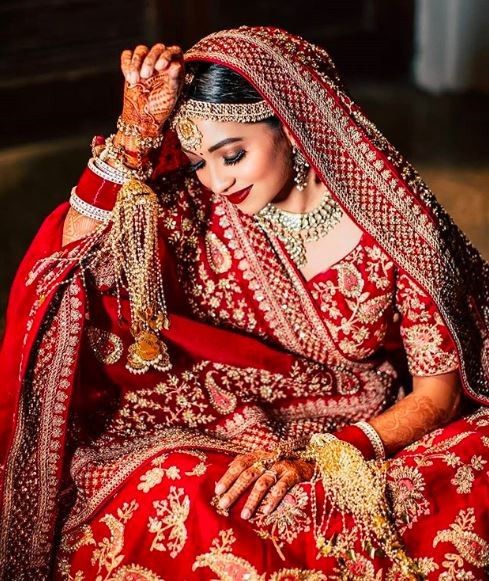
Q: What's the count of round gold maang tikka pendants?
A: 1